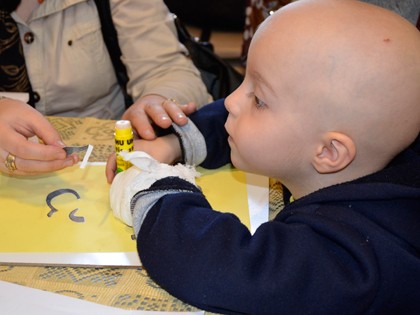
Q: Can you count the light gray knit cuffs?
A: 2